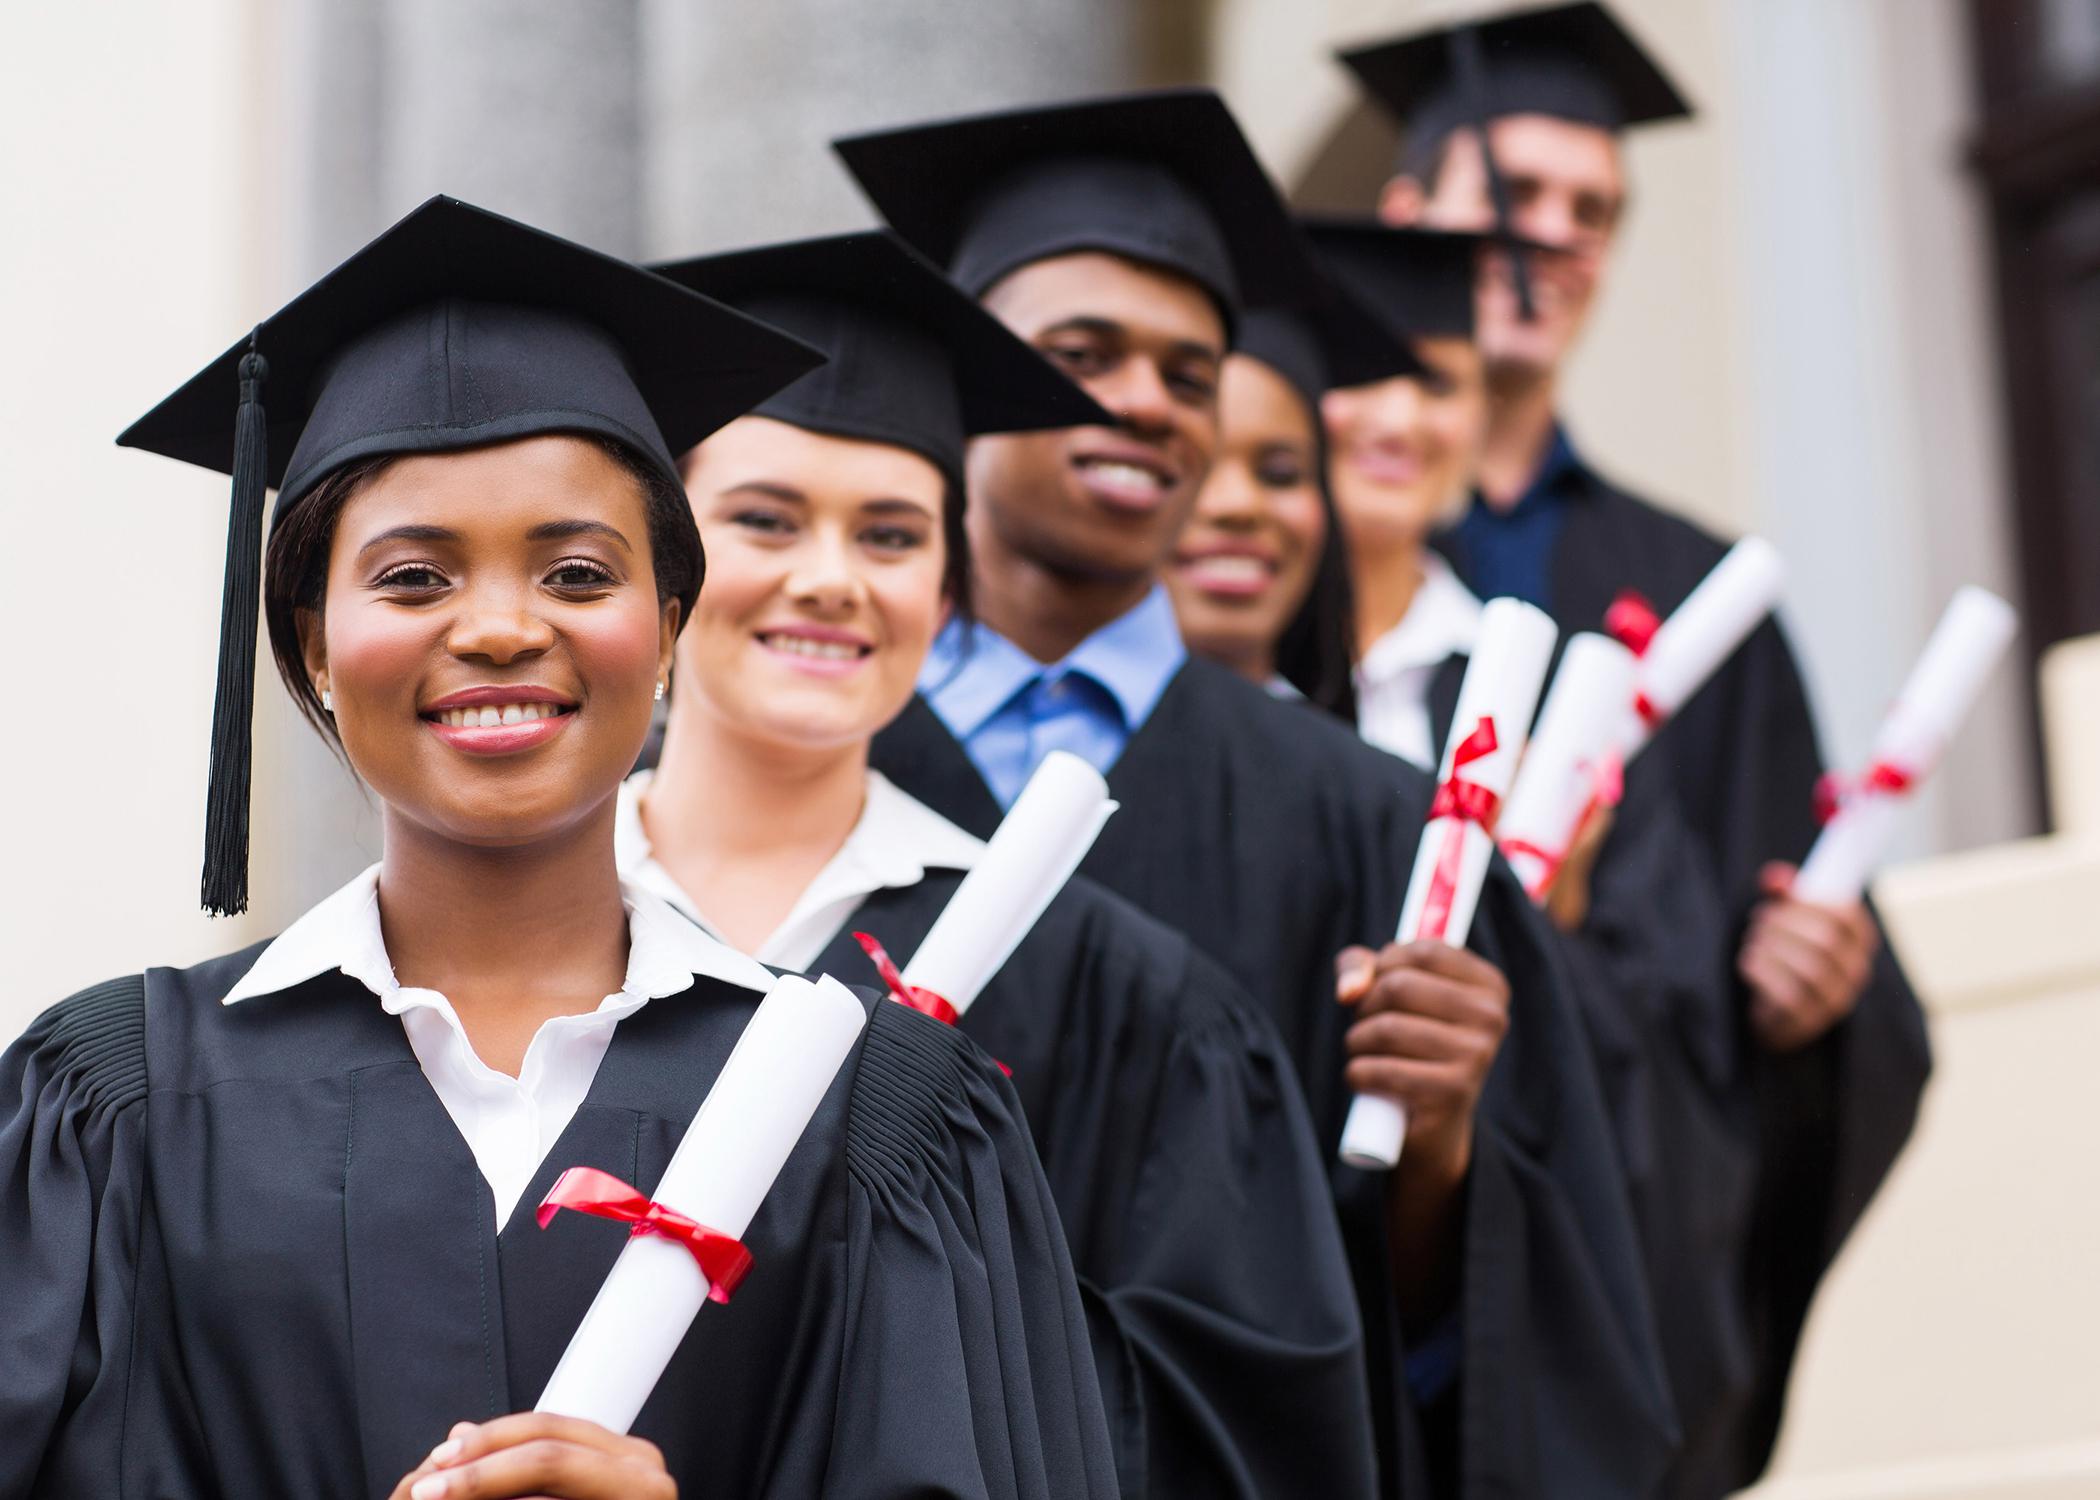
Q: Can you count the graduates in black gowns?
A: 6